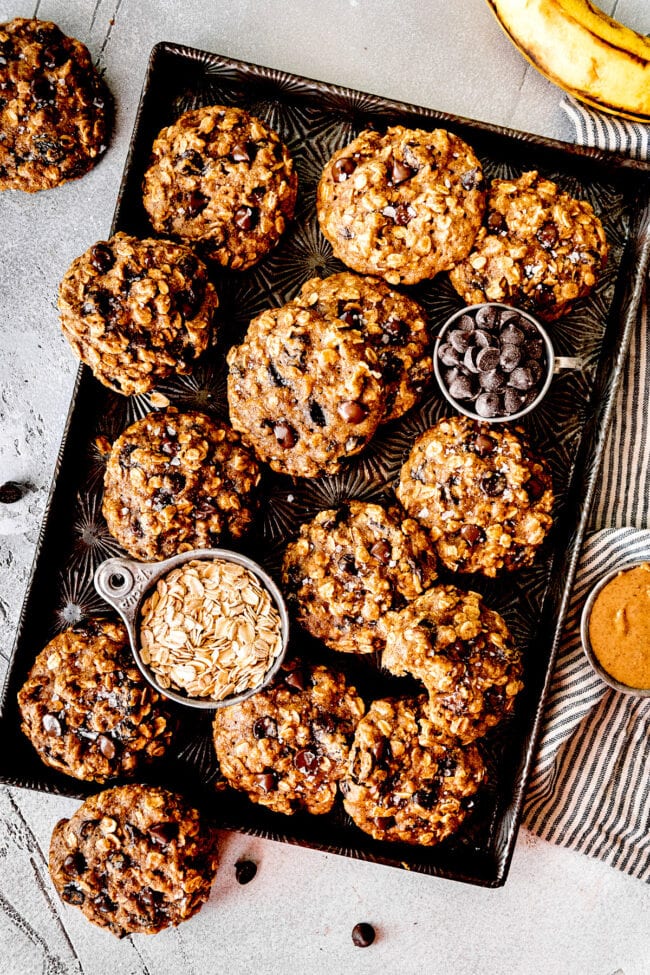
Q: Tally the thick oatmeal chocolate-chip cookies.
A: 15